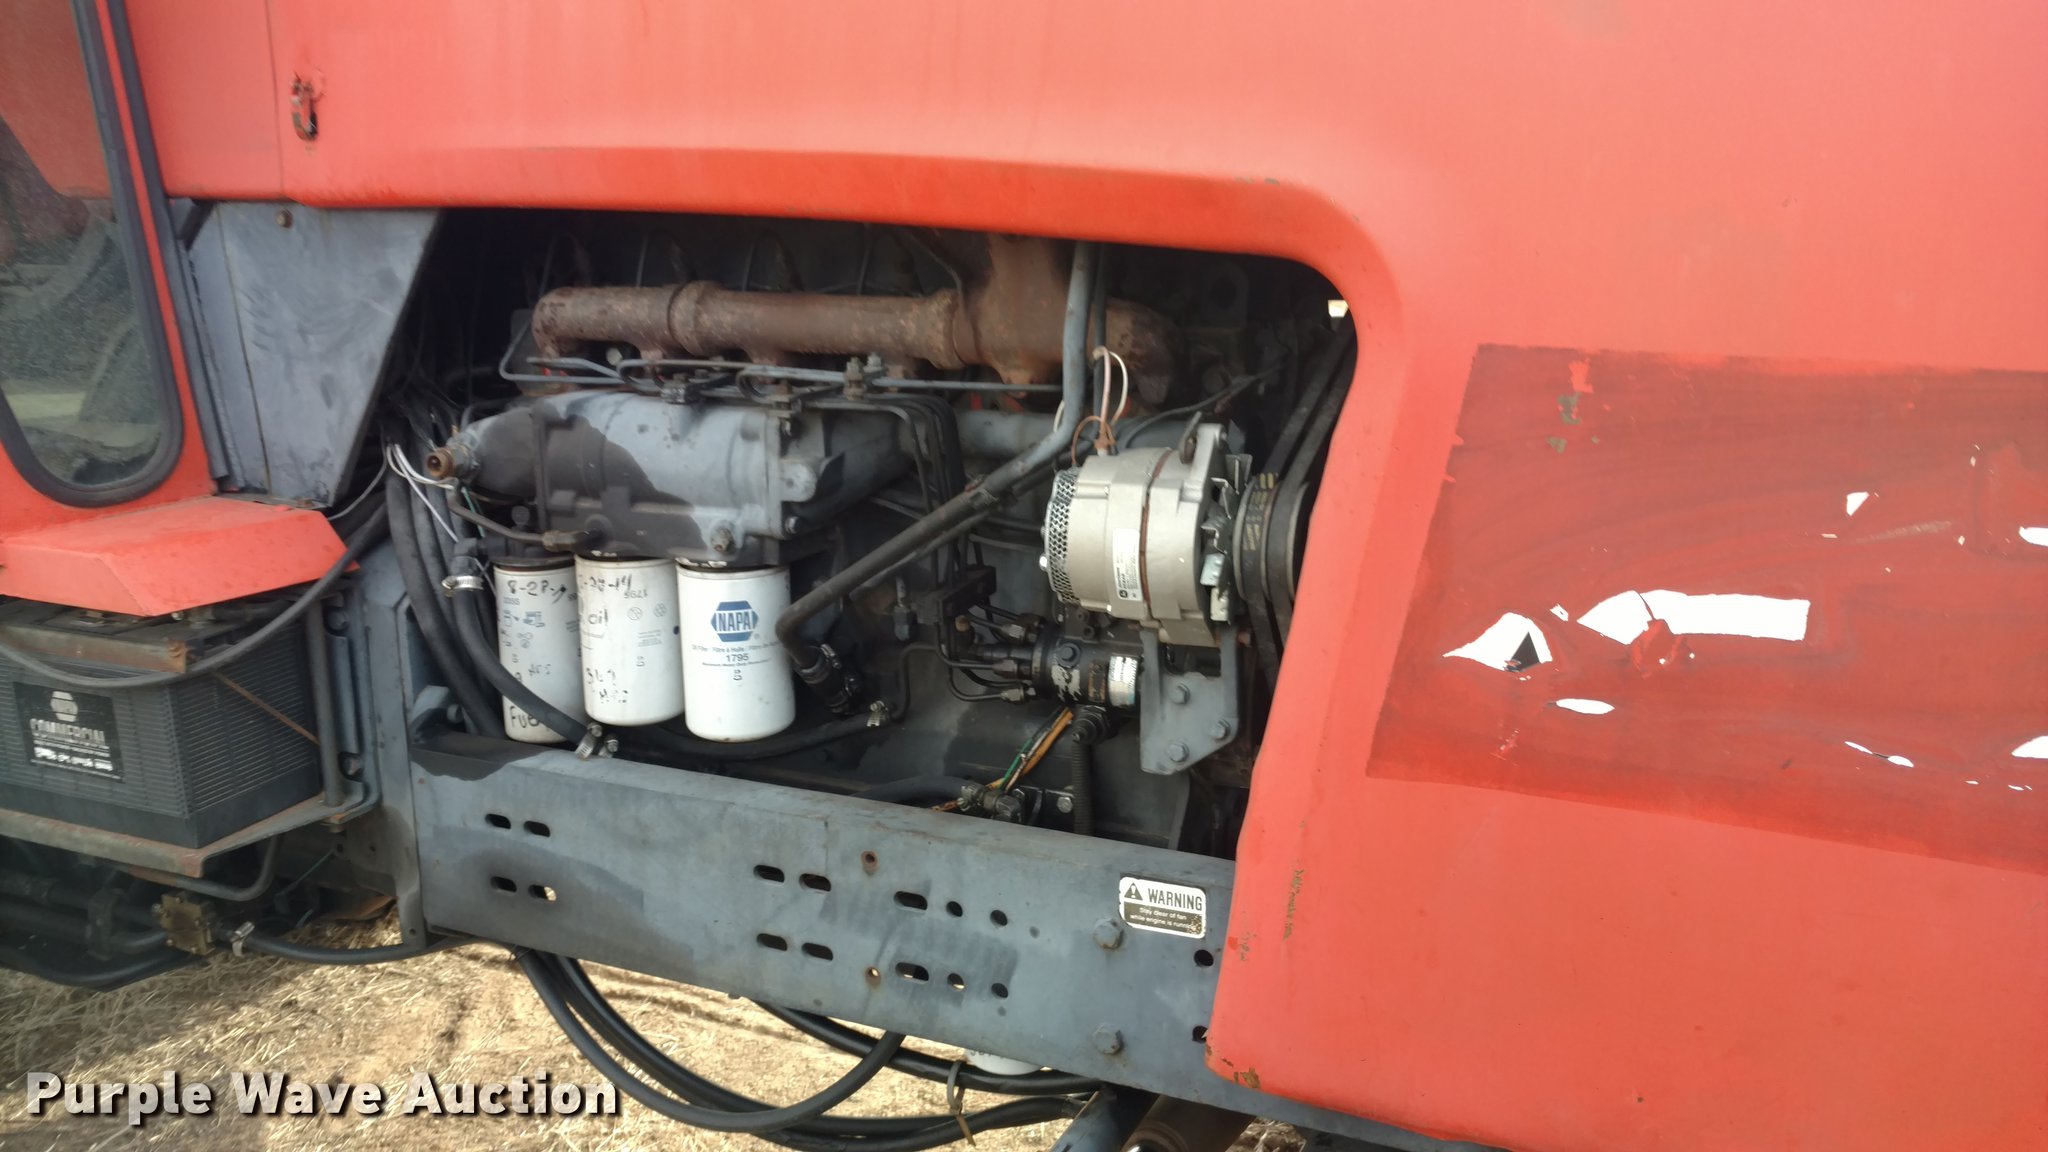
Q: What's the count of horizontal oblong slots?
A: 10